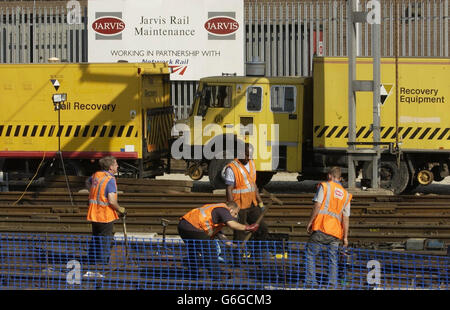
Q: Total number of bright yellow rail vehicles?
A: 2